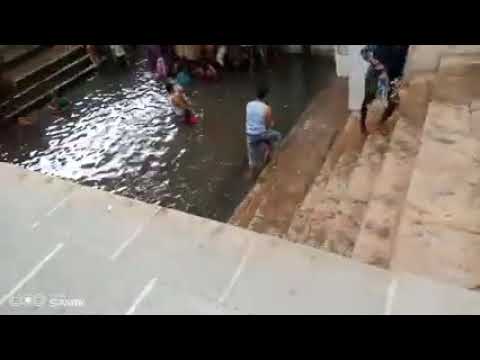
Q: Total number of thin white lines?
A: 6